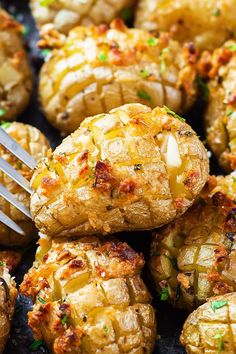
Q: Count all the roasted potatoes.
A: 11